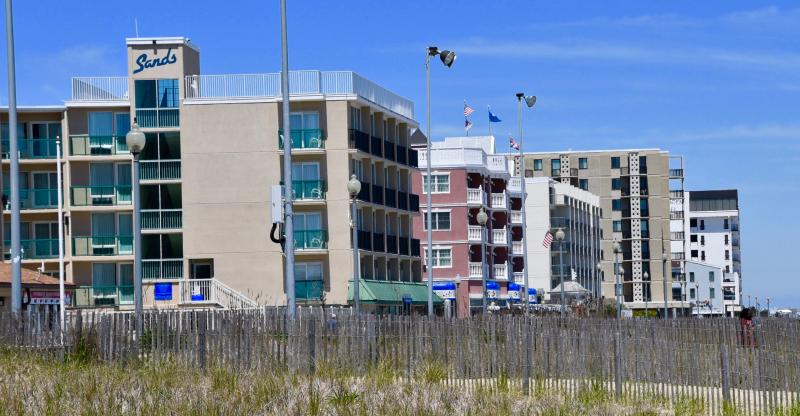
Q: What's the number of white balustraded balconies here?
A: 9